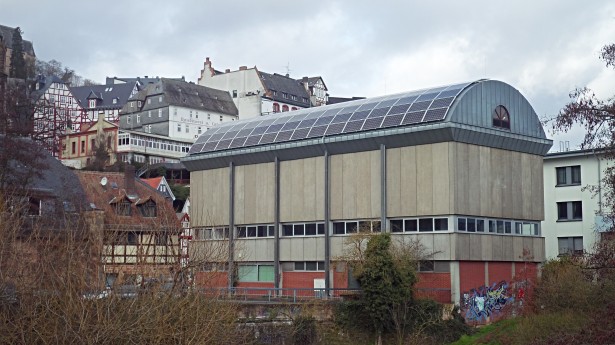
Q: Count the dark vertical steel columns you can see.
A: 4